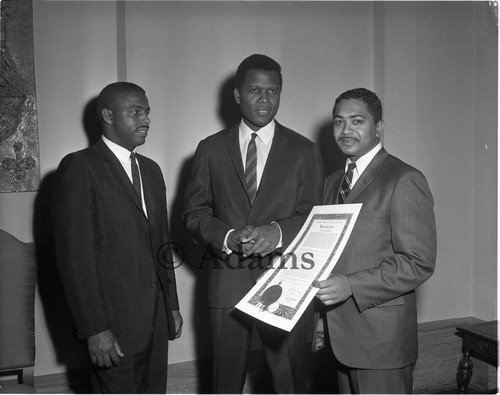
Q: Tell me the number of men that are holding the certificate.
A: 1